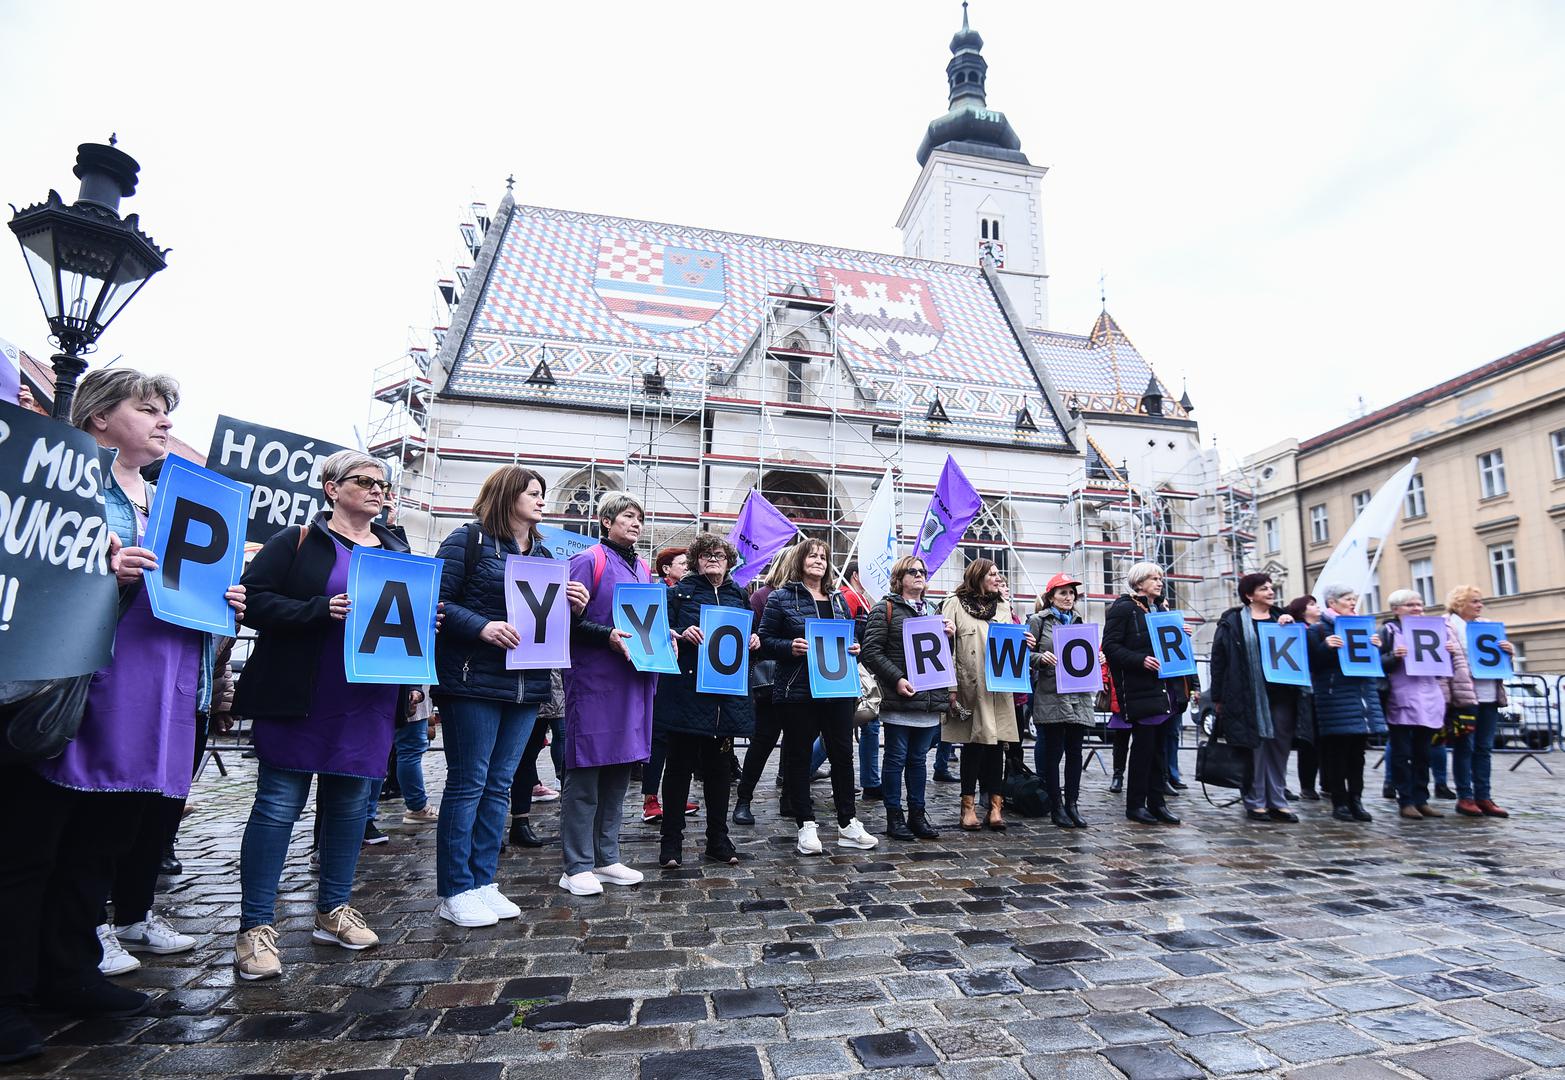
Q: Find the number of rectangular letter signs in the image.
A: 14